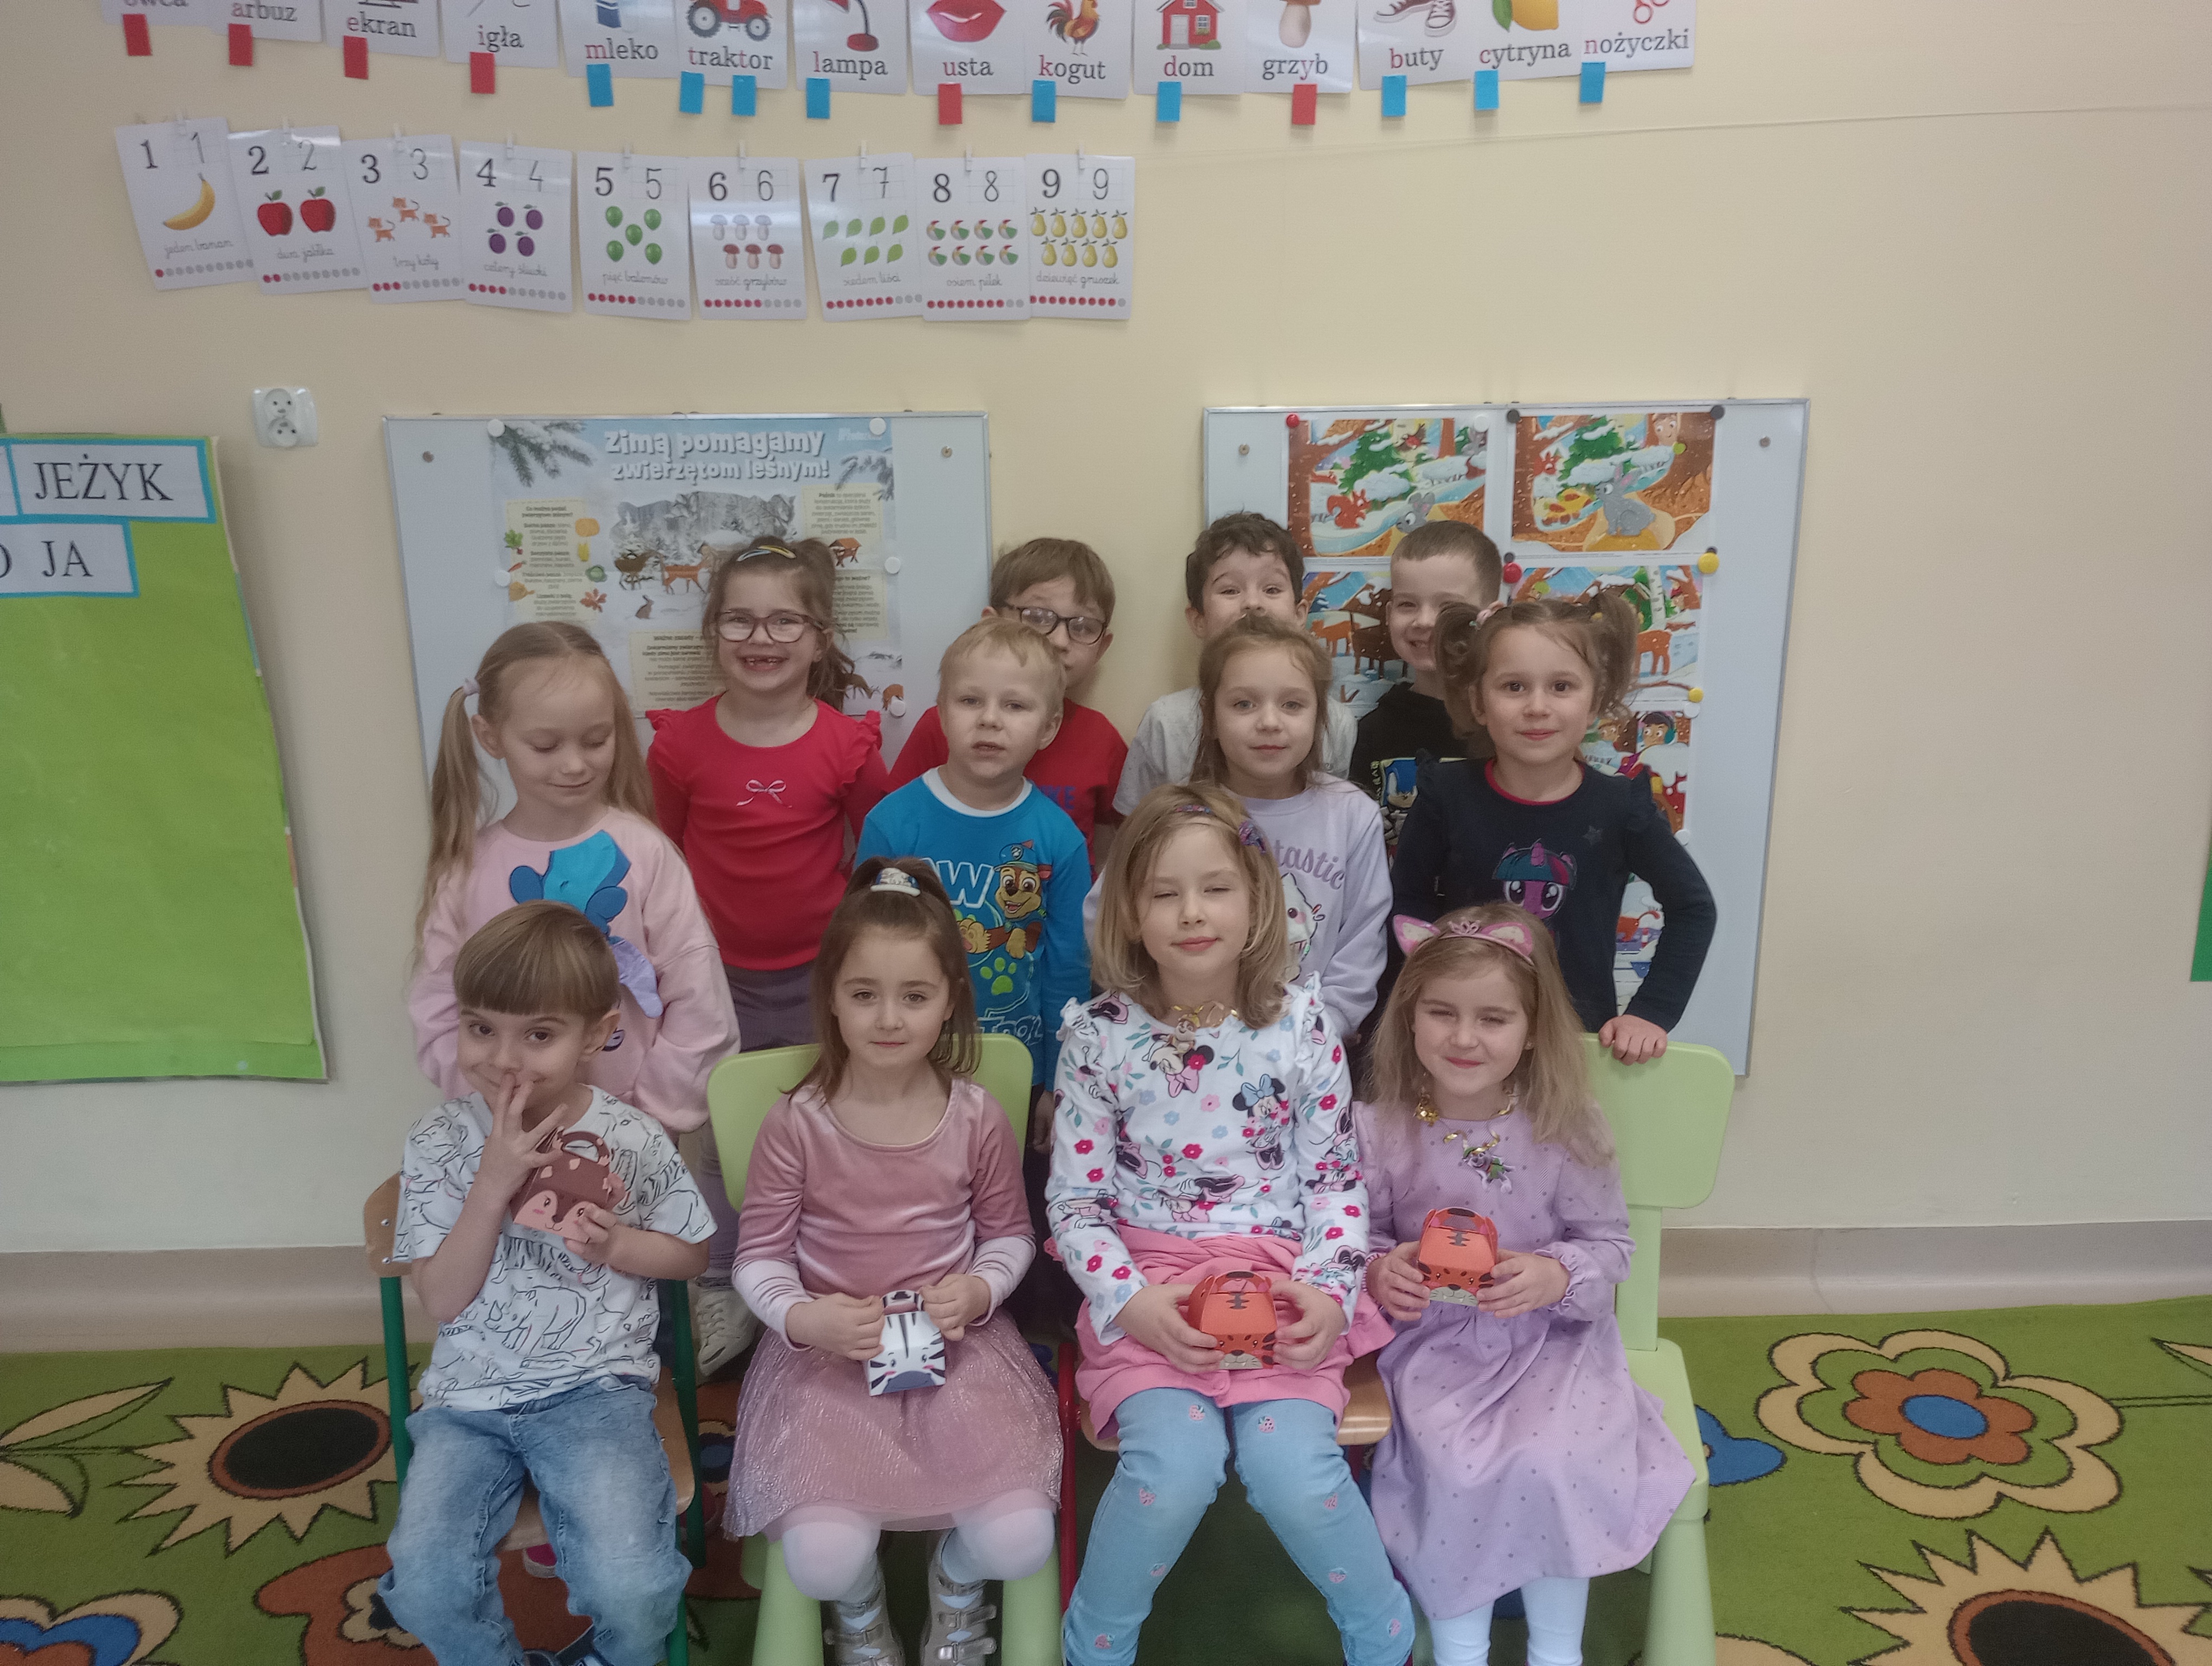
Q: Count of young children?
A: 12